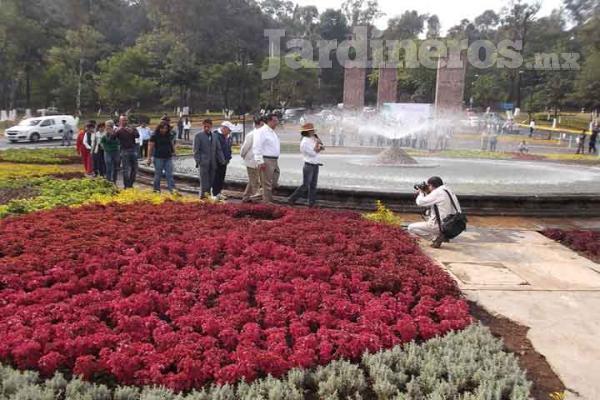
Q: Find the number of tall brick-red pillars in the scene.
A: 3